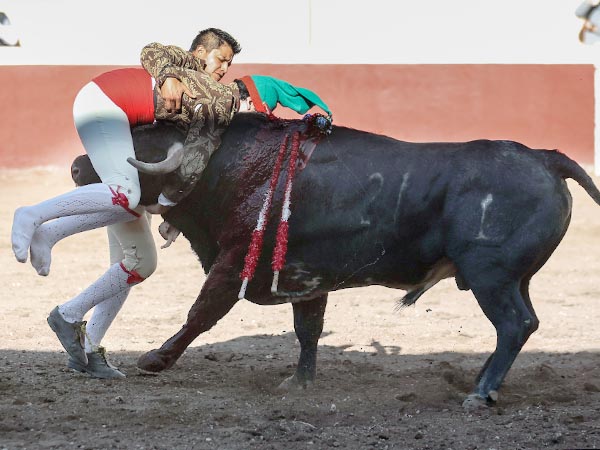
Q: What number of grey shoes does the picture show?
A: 2